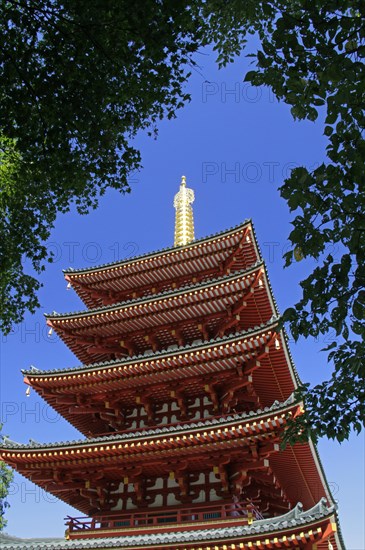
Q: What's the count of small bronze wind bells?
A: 7